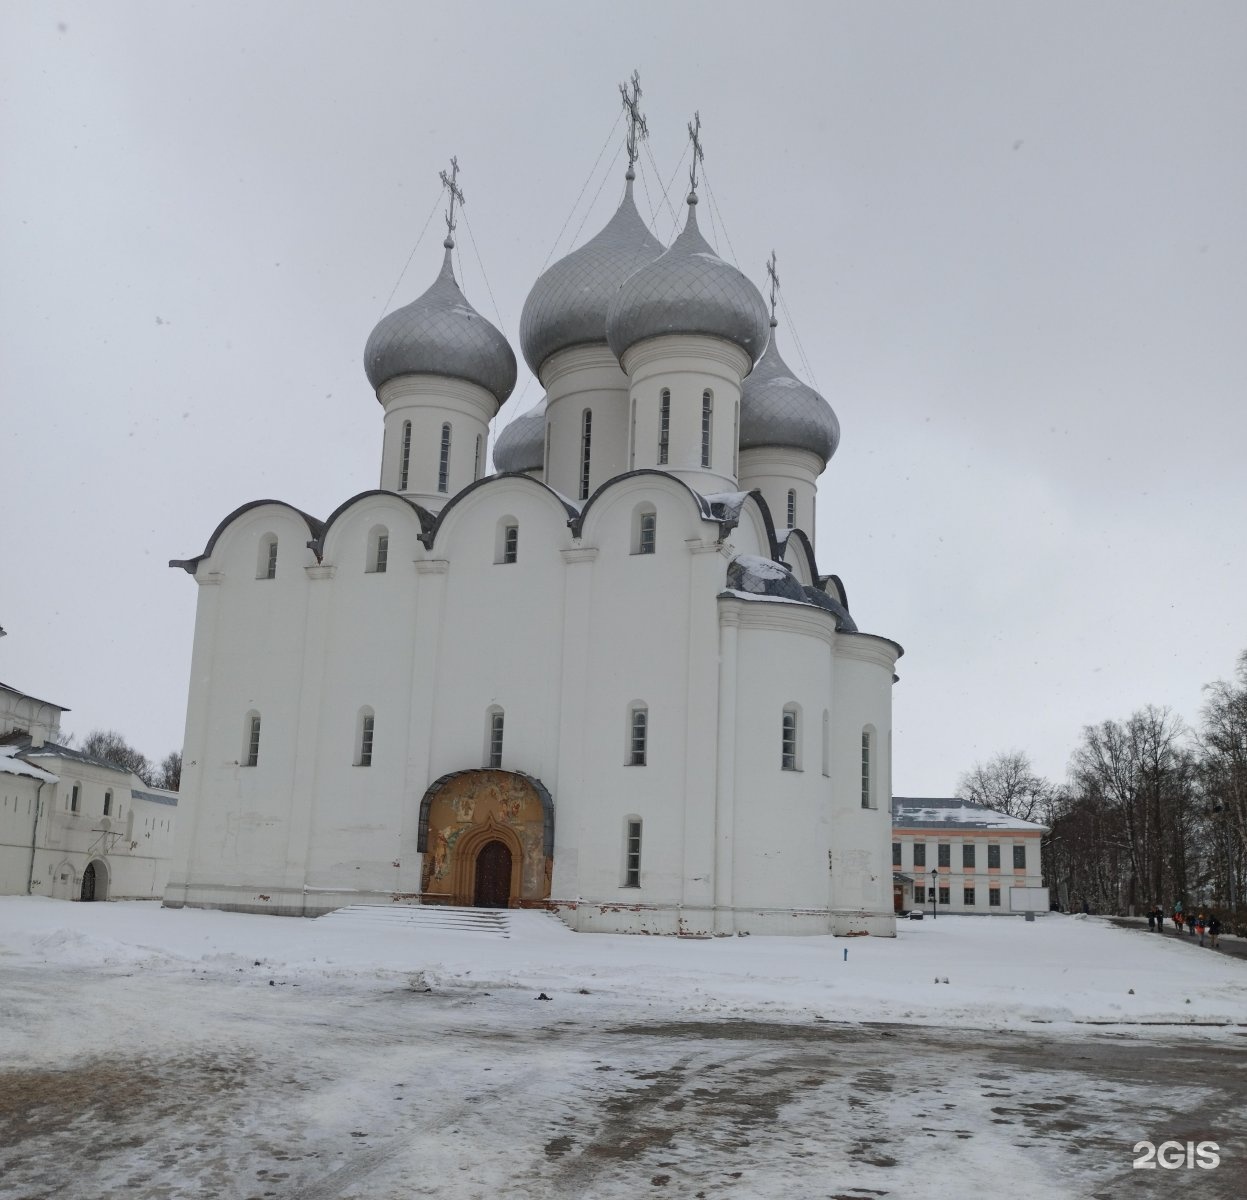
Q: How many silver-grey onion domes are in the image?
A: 5